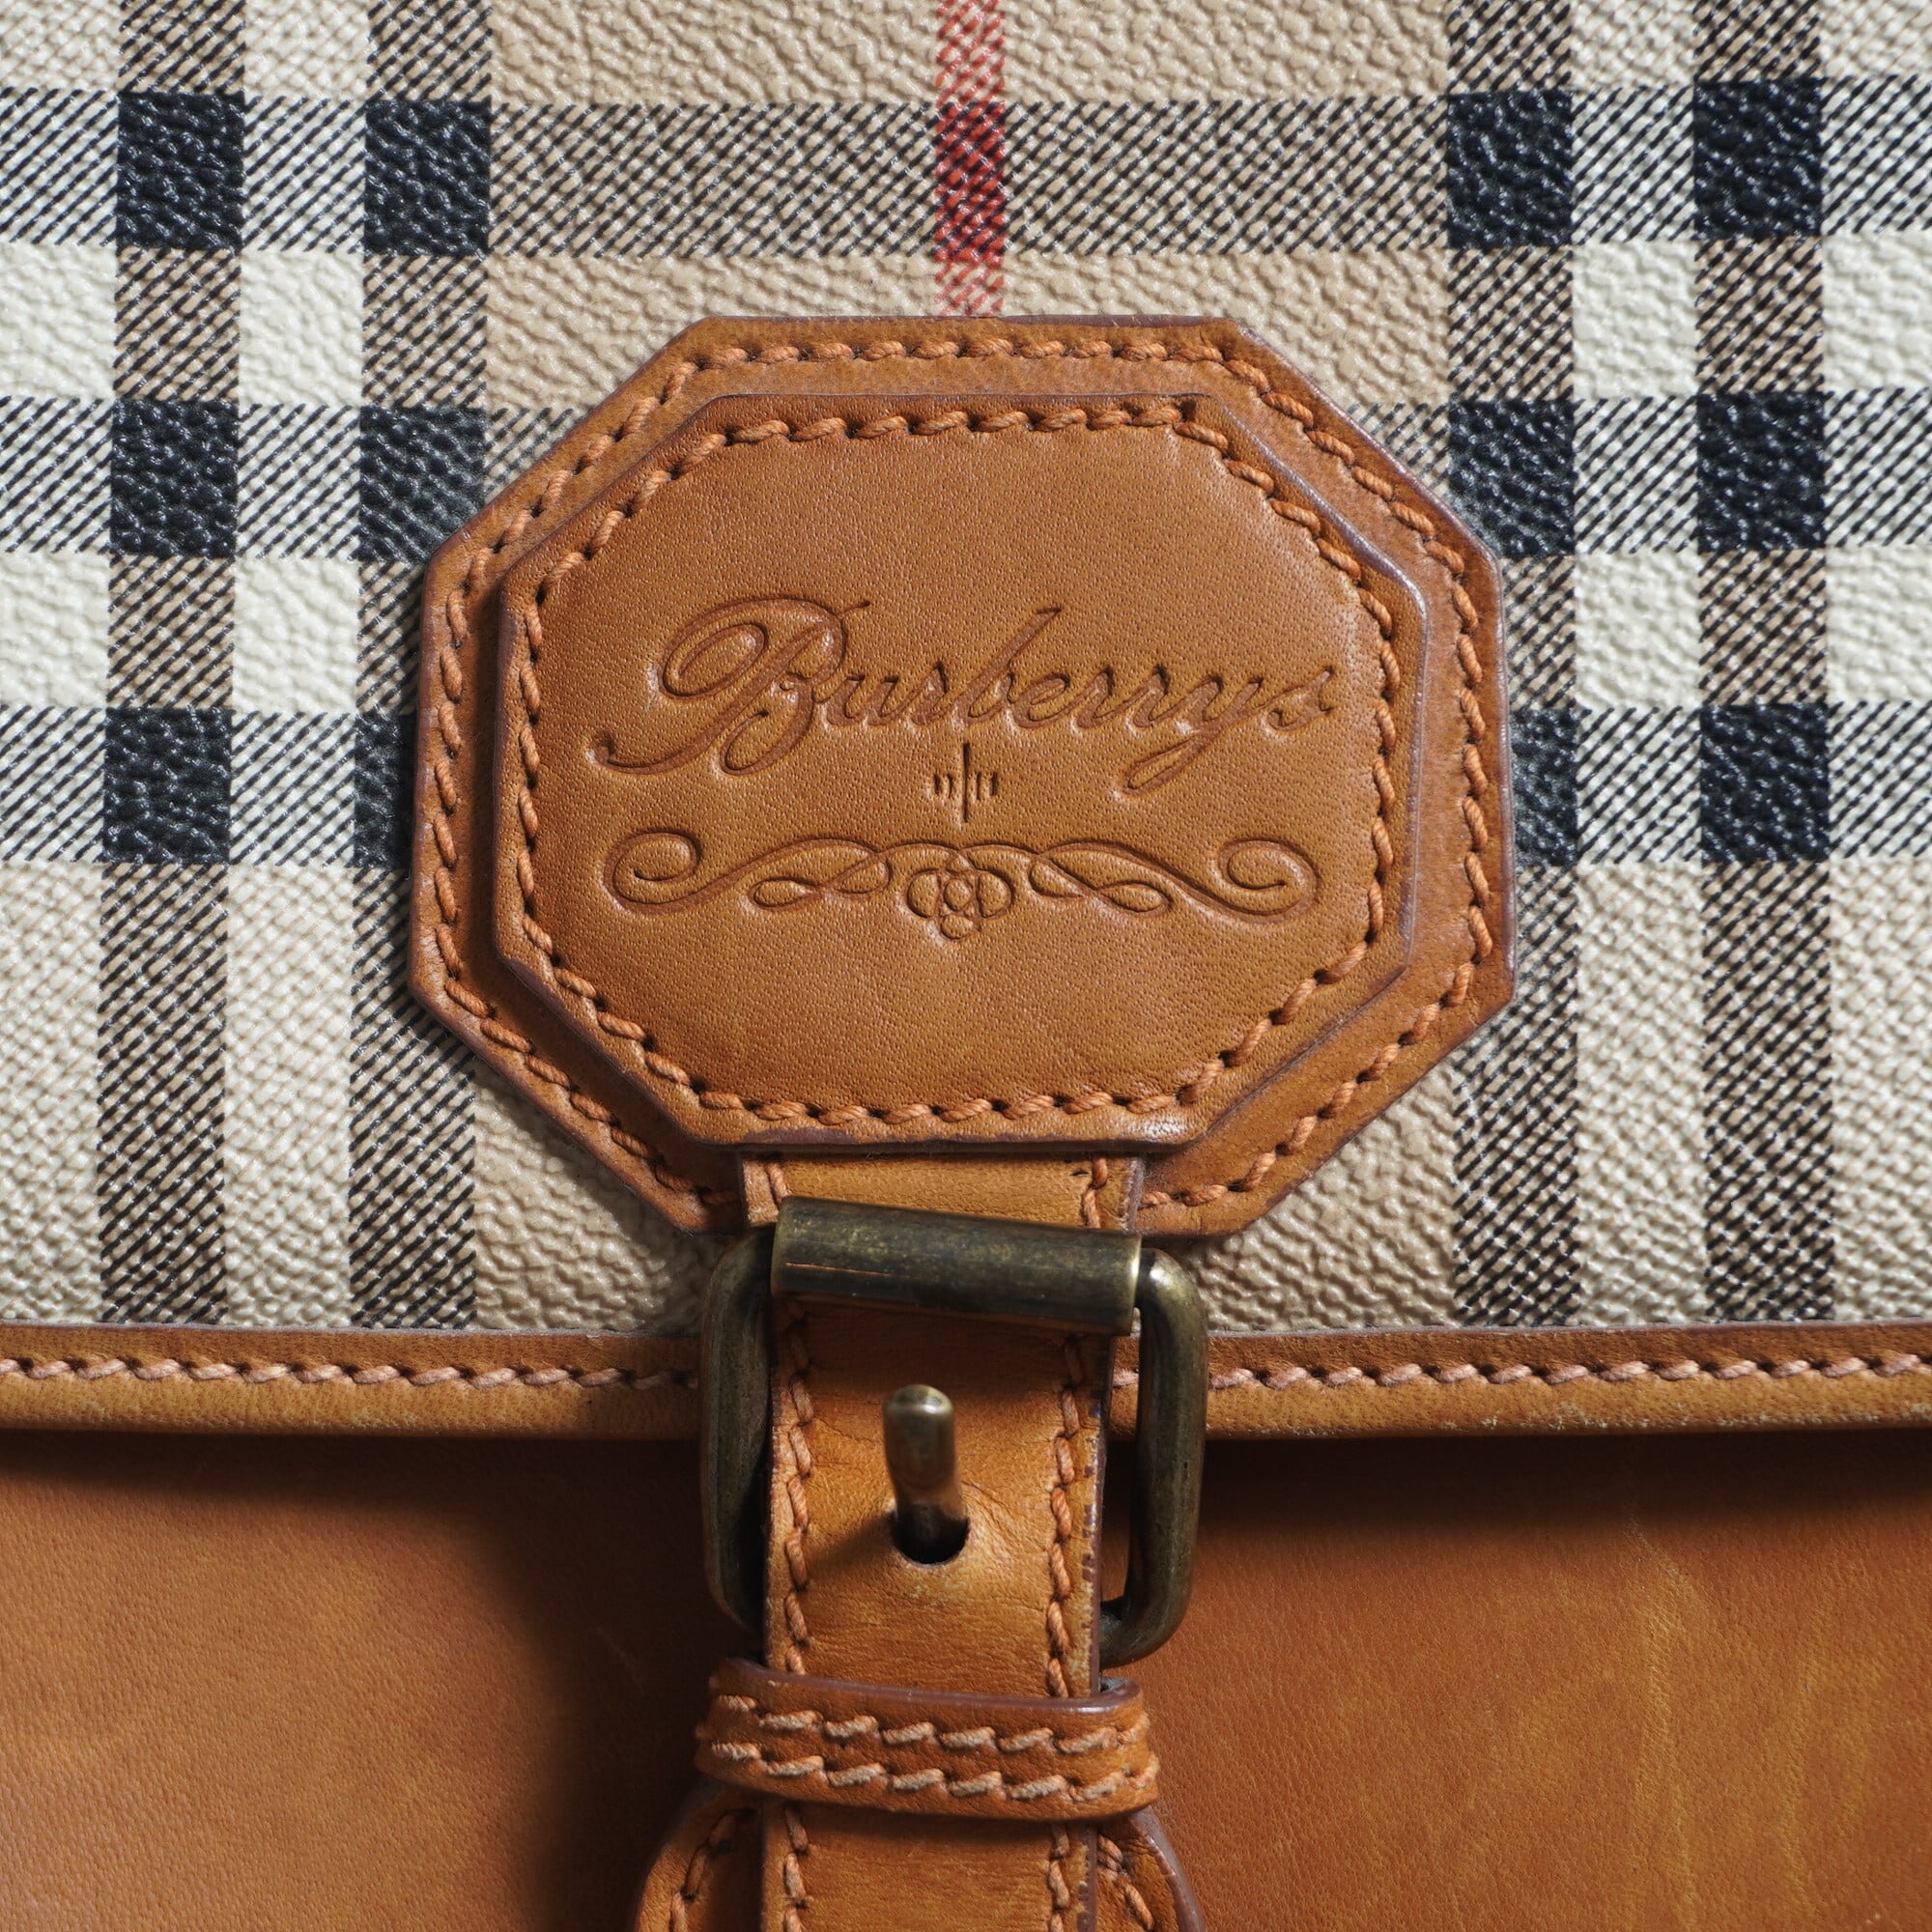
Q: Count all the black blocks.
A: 12